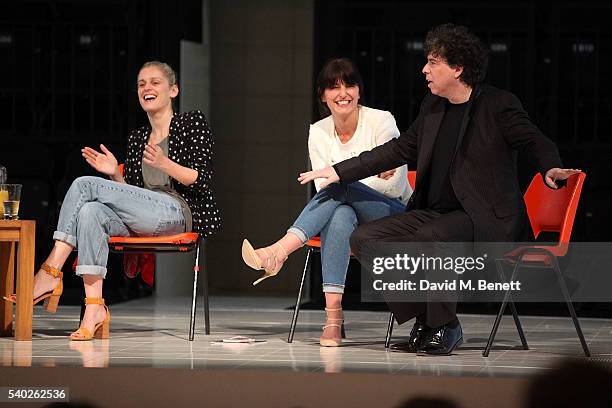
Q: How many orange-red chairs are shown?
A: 3